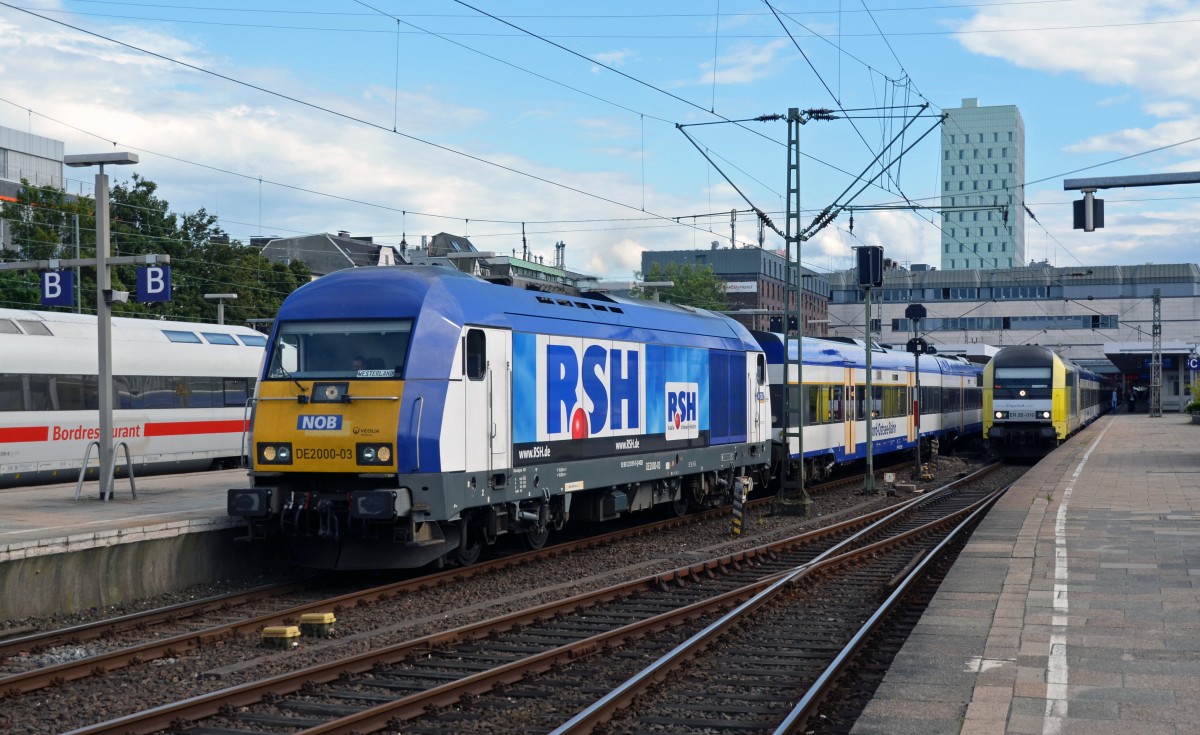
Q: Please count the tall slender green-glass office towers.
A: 1